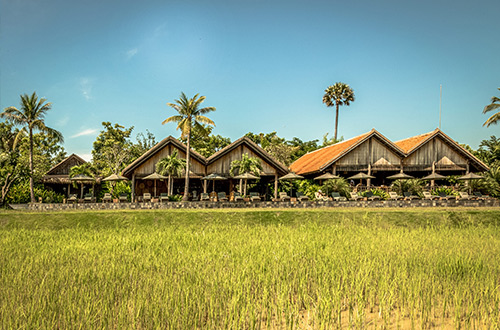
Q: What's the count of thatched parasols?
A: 11